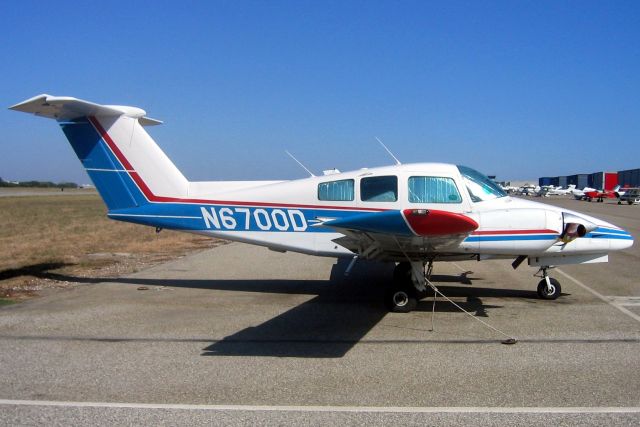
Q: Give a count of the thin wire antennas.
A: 2